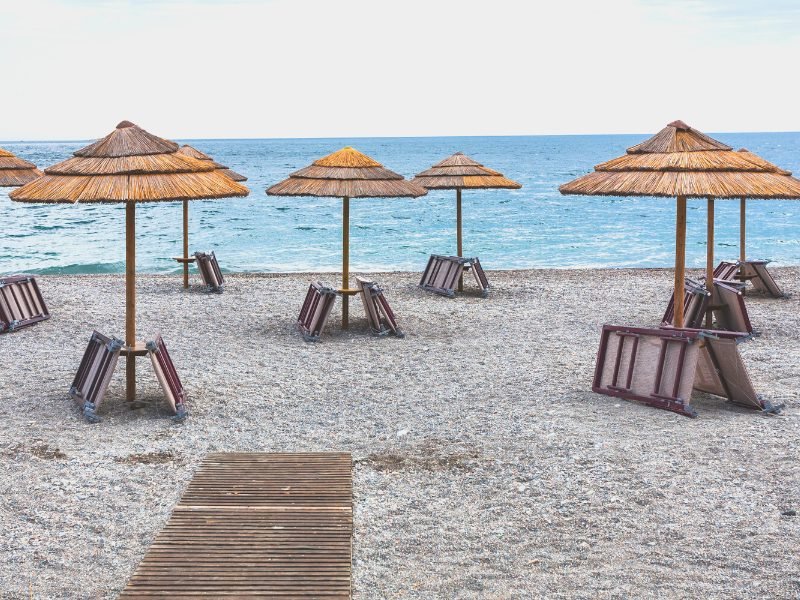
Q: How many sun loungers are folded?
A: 14